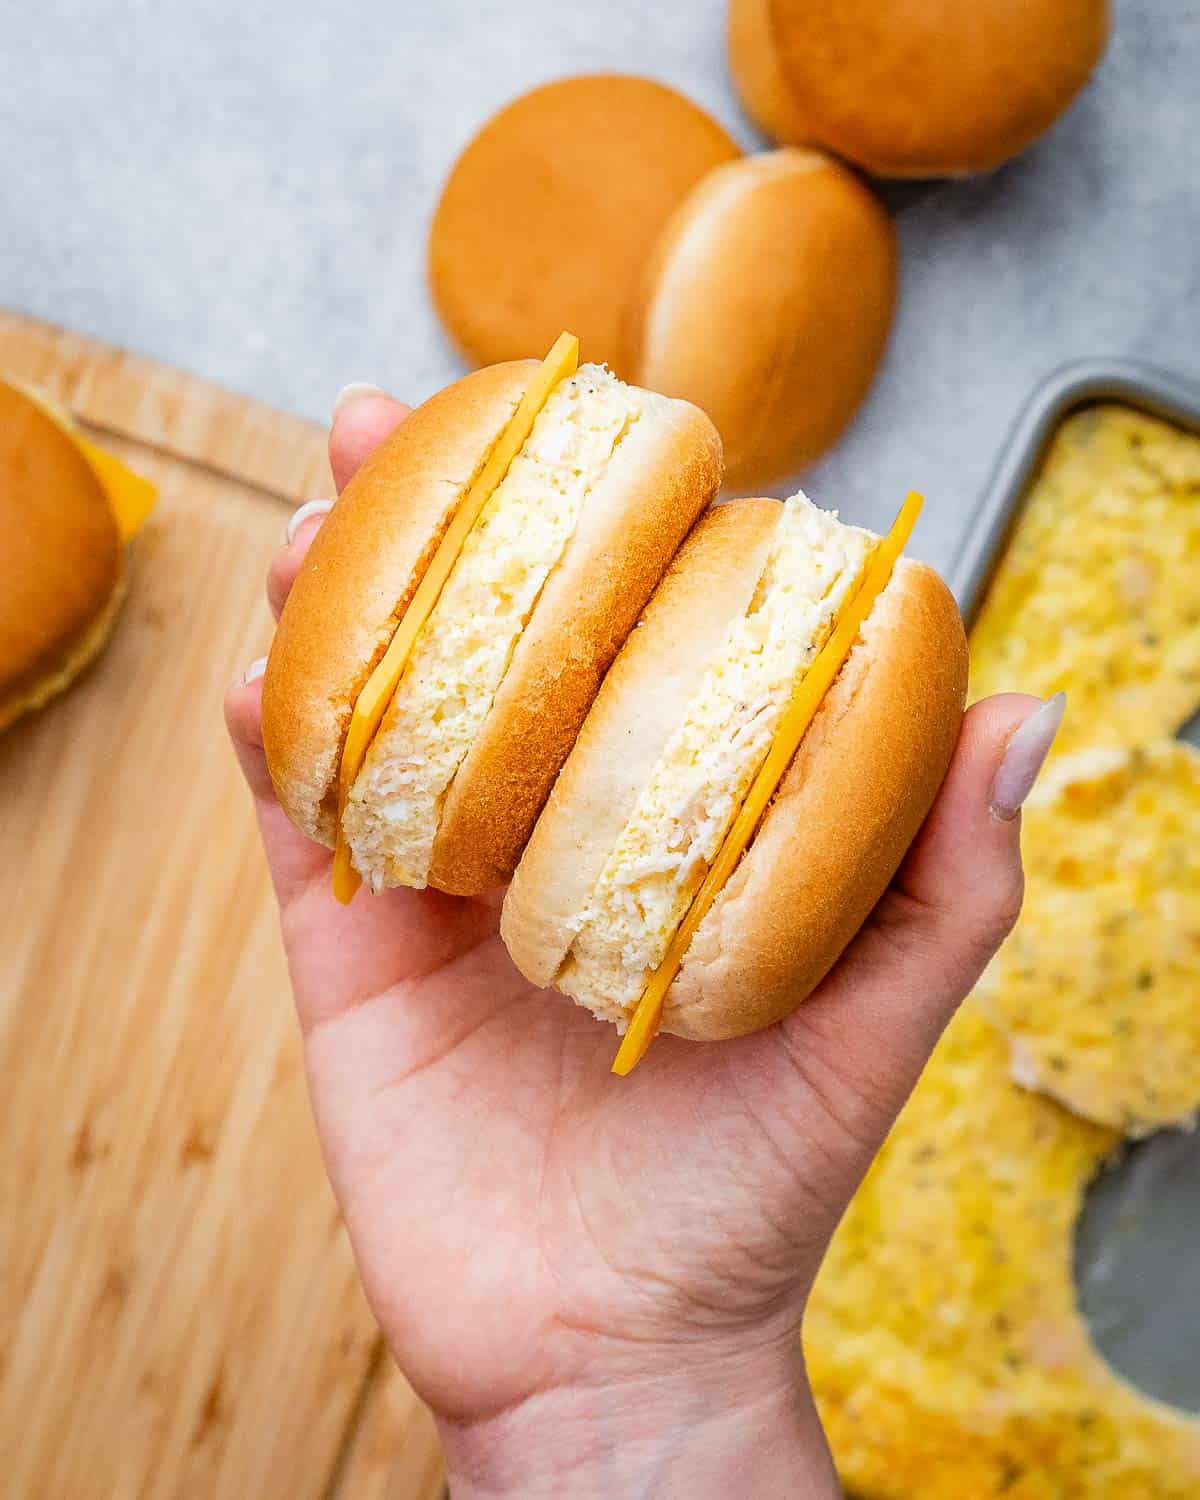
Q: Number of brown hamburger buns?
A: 6